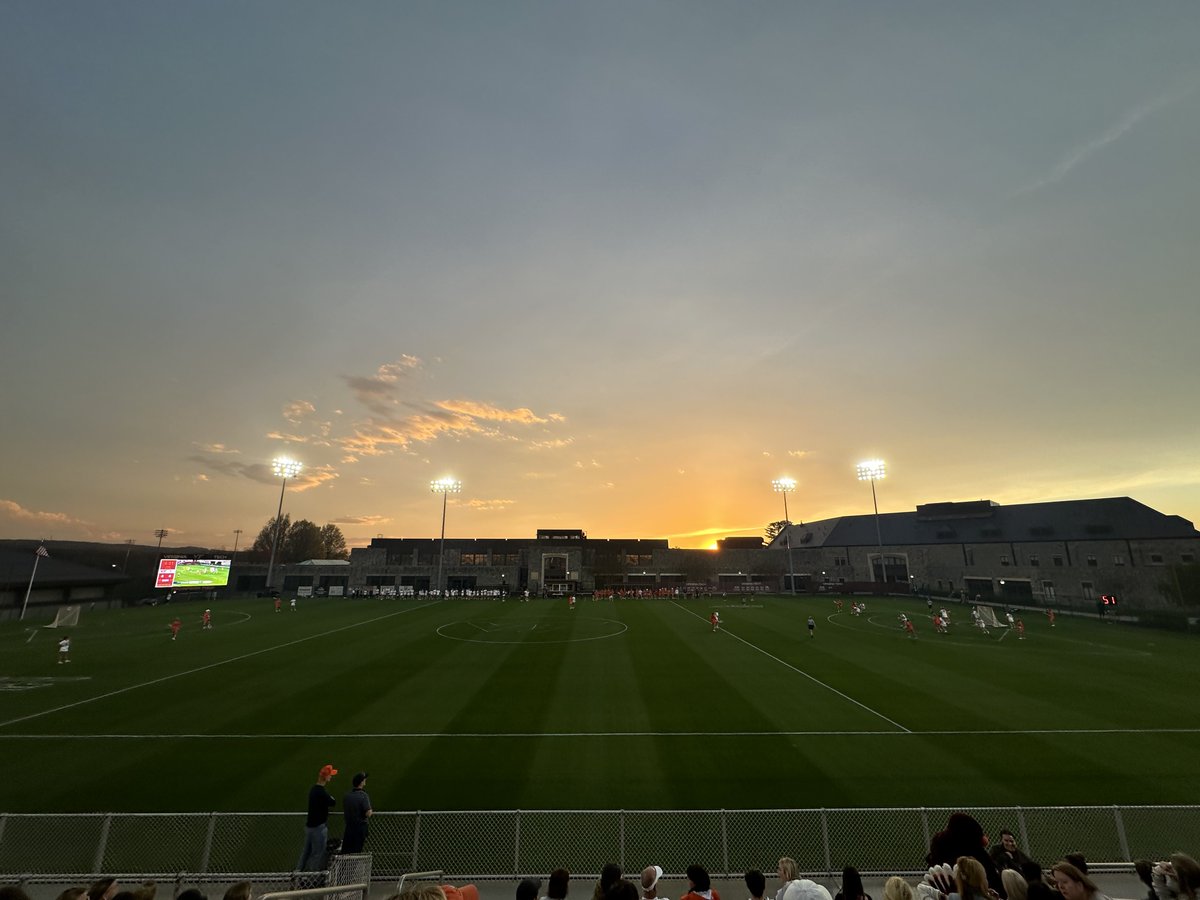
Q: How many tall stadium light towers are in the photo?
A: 4